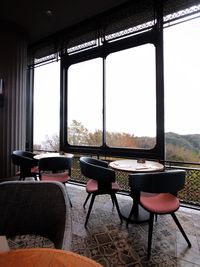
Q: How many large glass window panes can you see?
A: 4